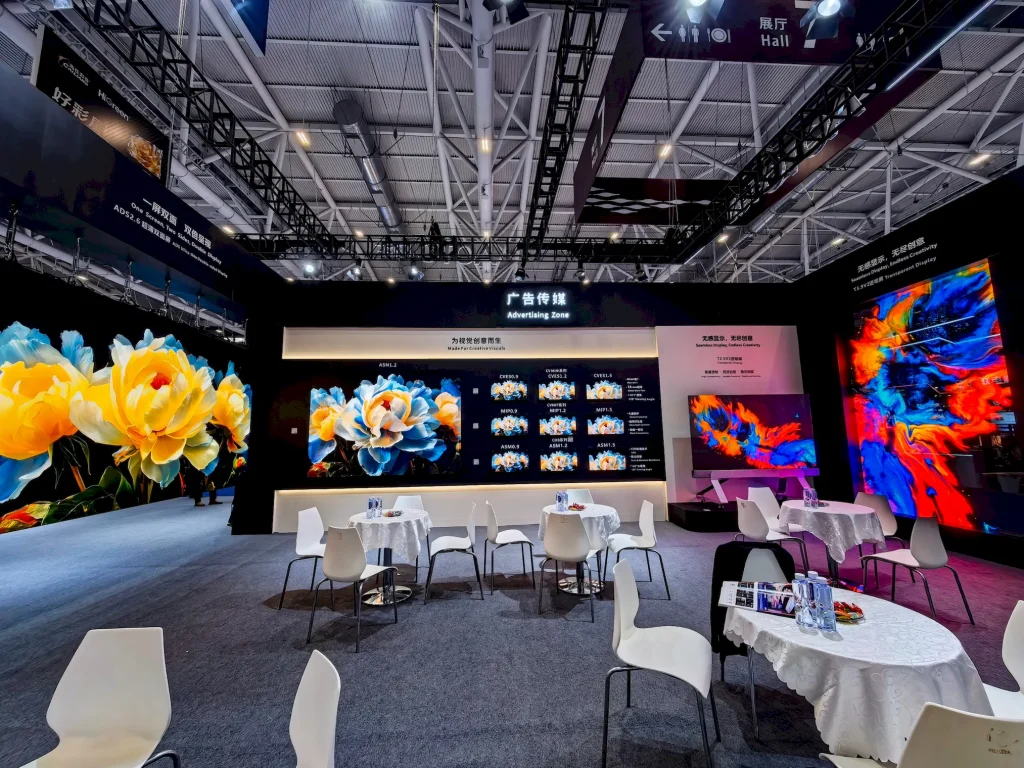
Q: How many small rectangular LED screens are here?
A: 9